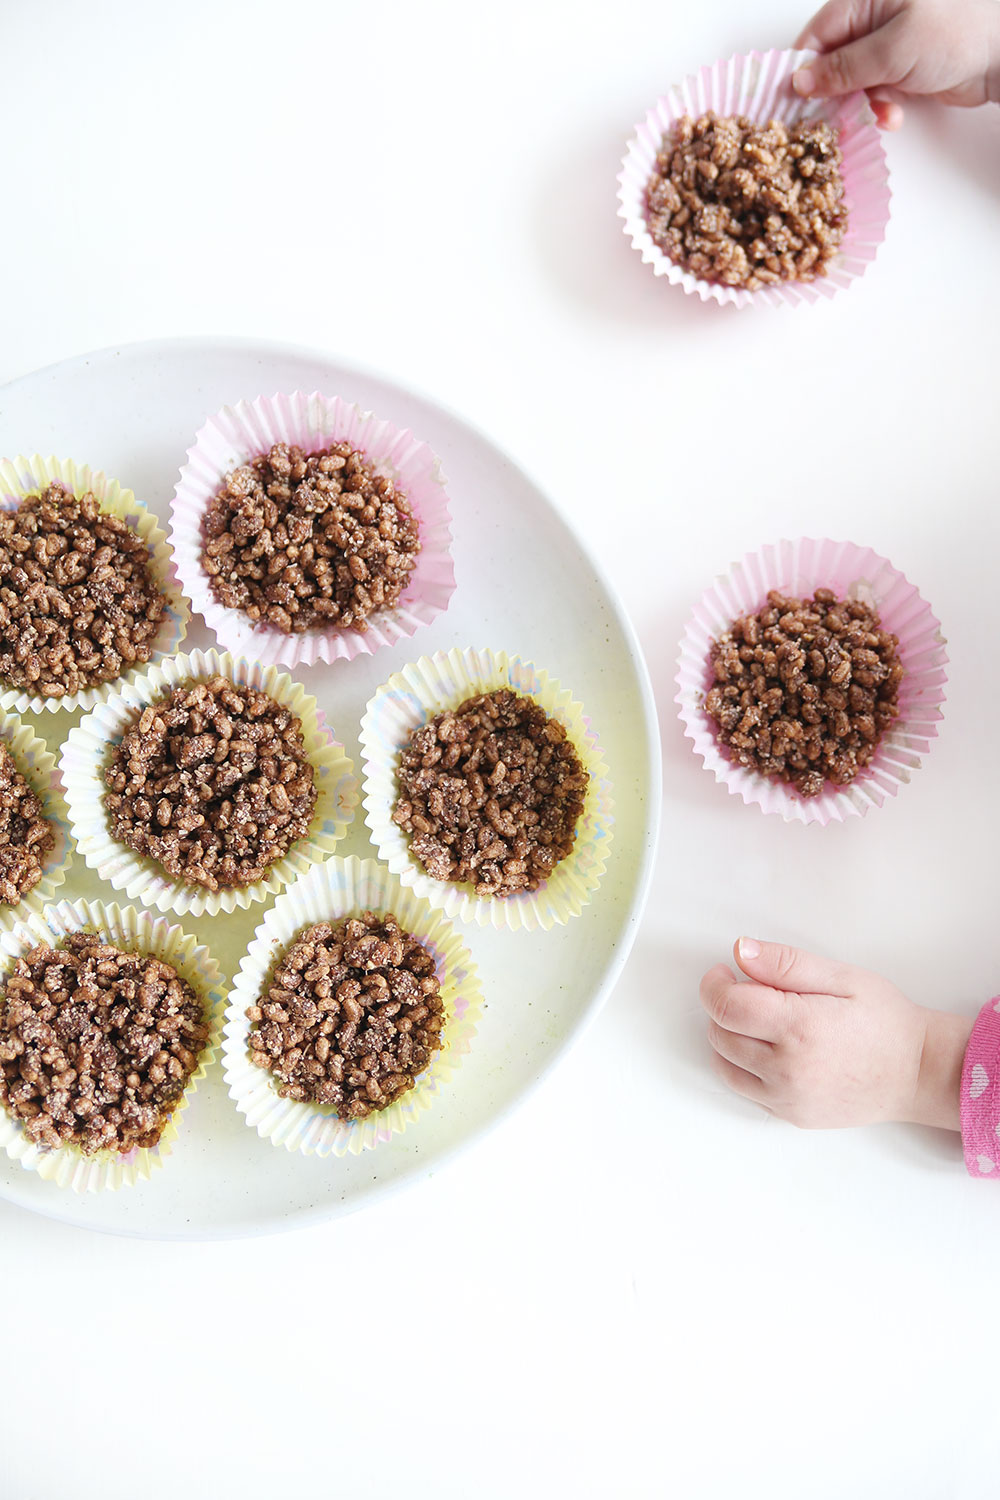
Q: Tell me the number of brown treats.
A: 9